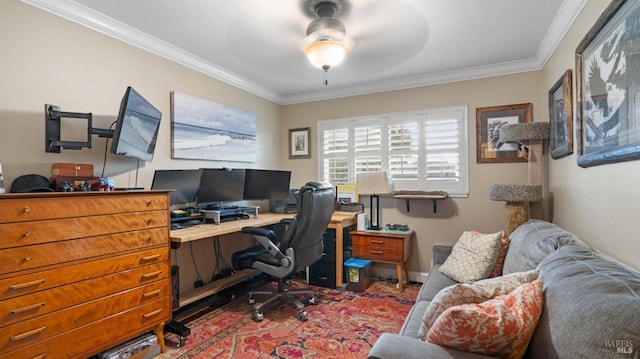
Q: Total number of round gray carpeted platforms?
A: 2